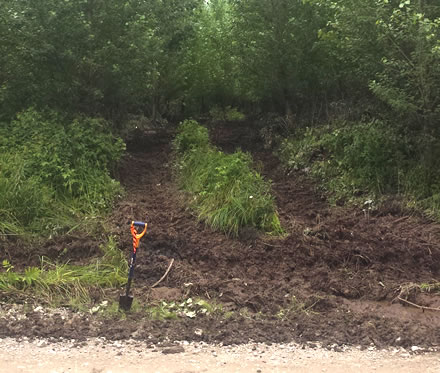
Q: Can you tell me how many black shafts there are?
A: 1